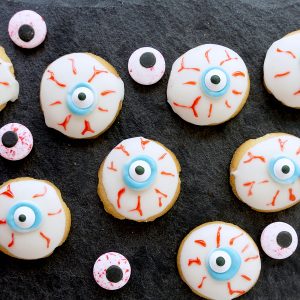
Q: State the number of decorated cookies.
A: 8